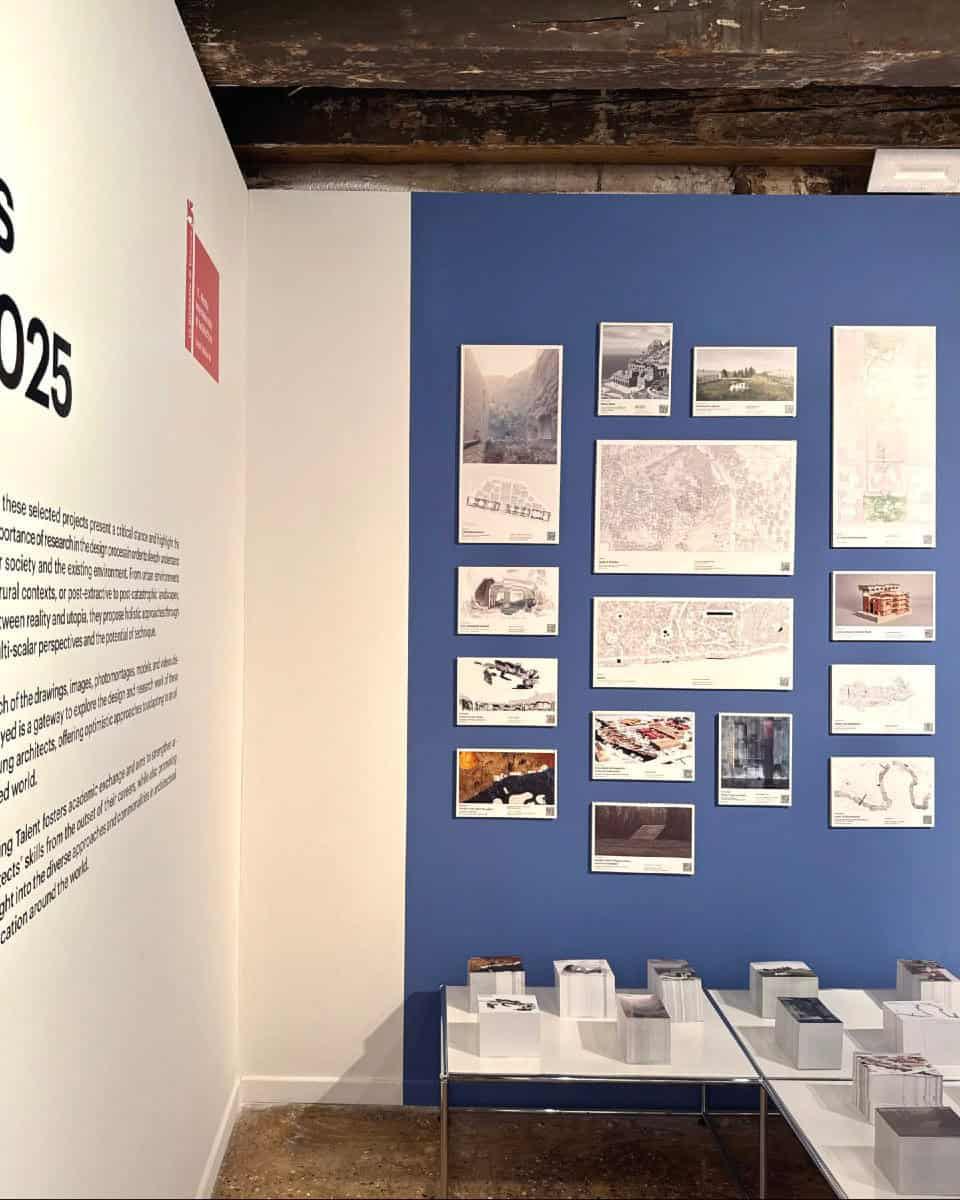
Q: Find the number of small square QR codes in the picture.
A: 15